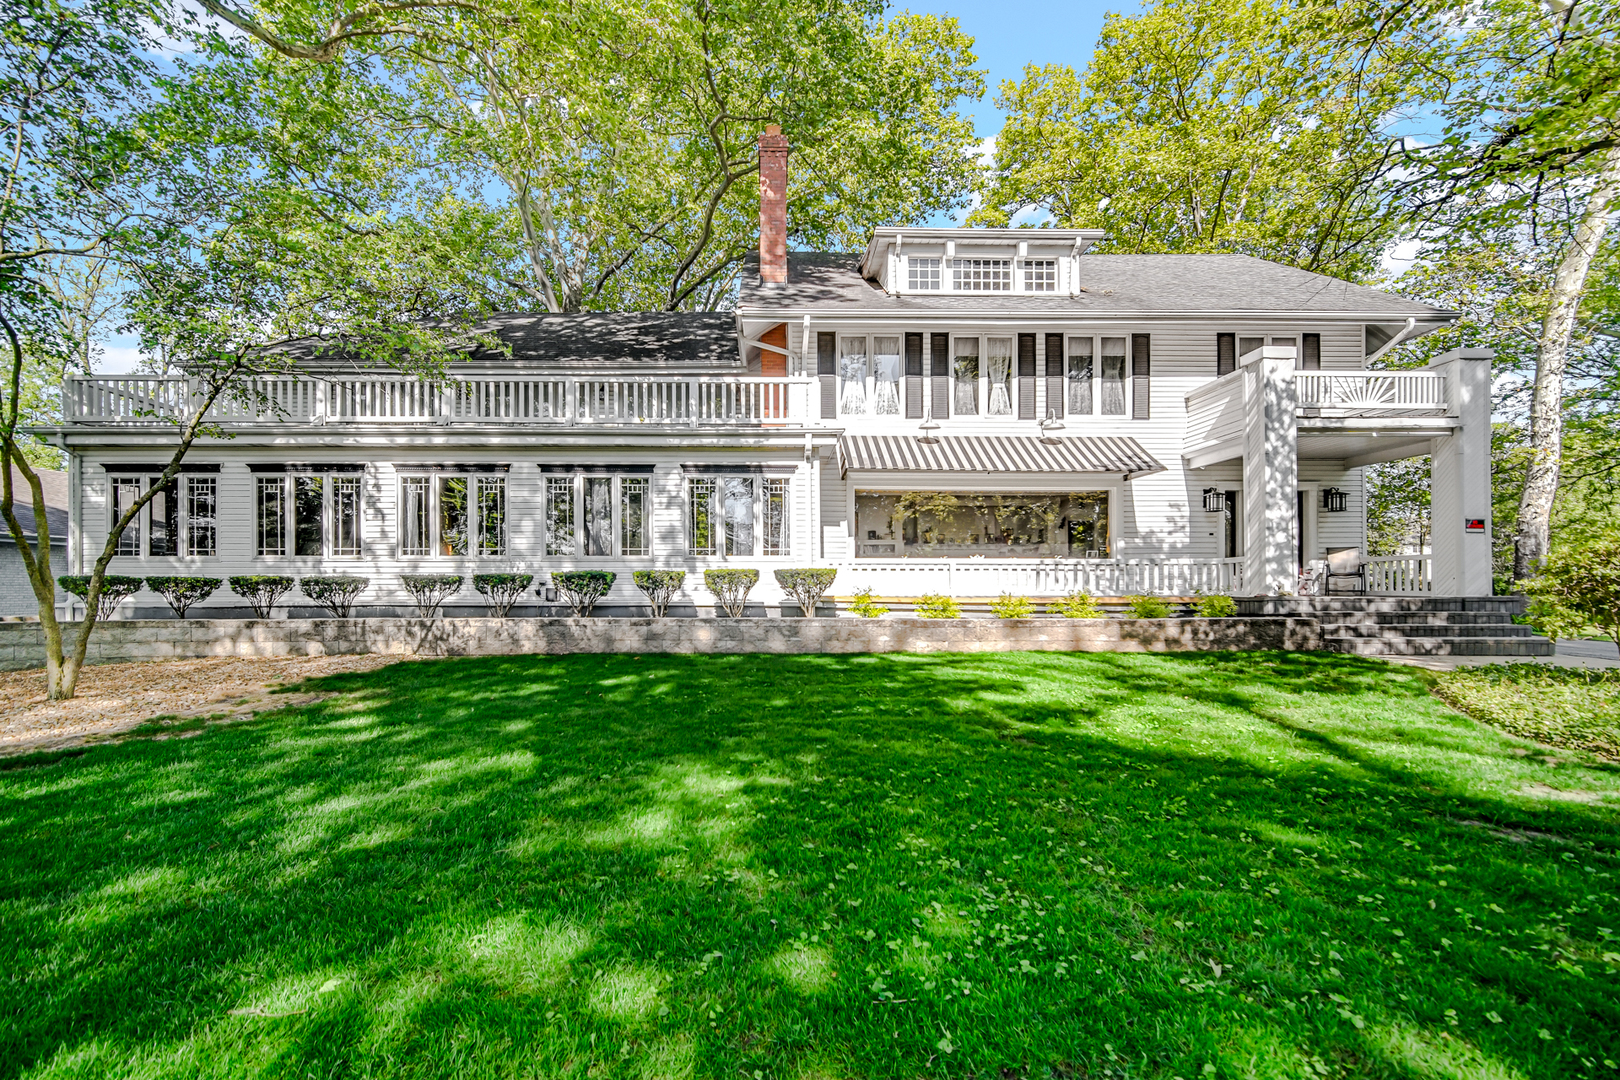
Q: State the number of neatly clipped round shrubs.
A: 10